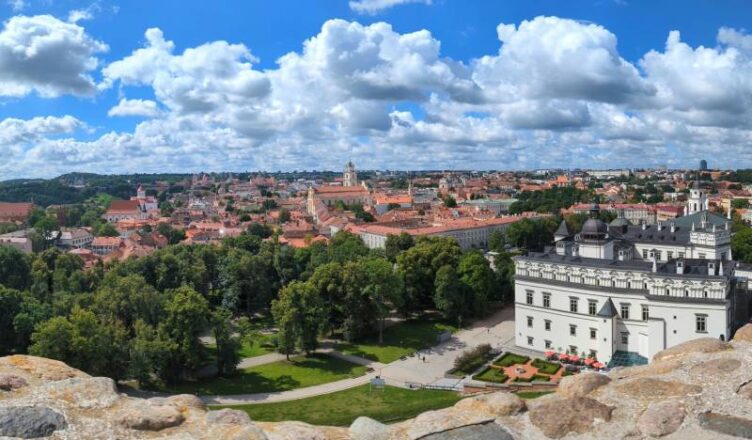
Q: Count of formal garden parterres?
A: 4